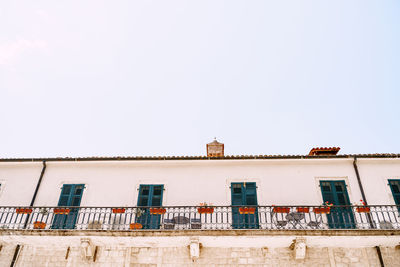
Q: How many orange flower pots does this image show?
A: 12